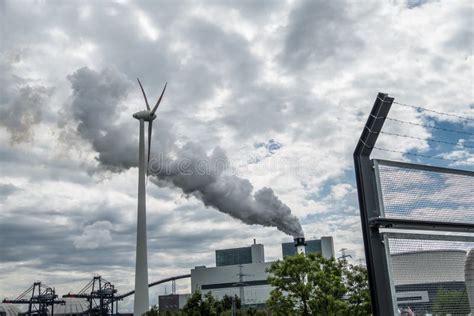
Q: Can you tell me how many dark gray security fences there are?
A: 1